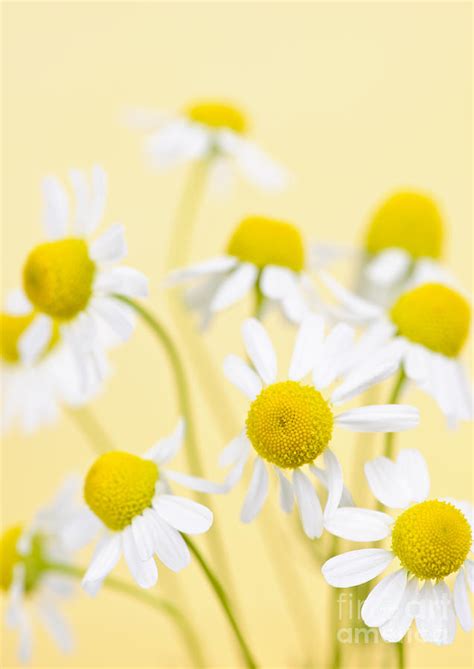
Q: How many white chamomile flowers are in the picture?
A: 10